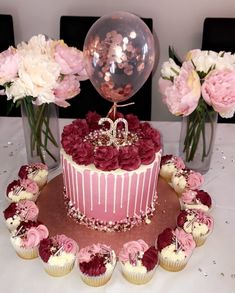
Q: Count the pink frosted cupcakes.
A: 12